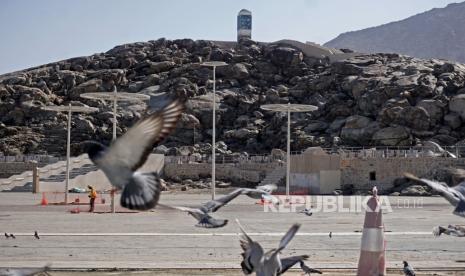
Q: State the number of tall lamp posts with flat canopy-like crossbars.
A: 4